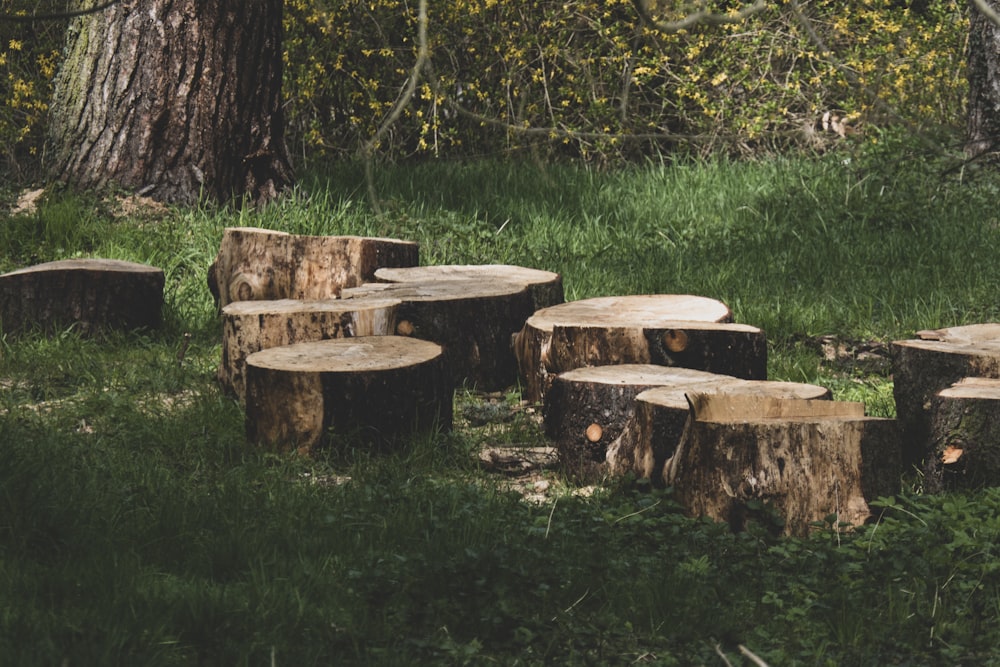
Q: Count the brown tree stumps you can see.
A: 11